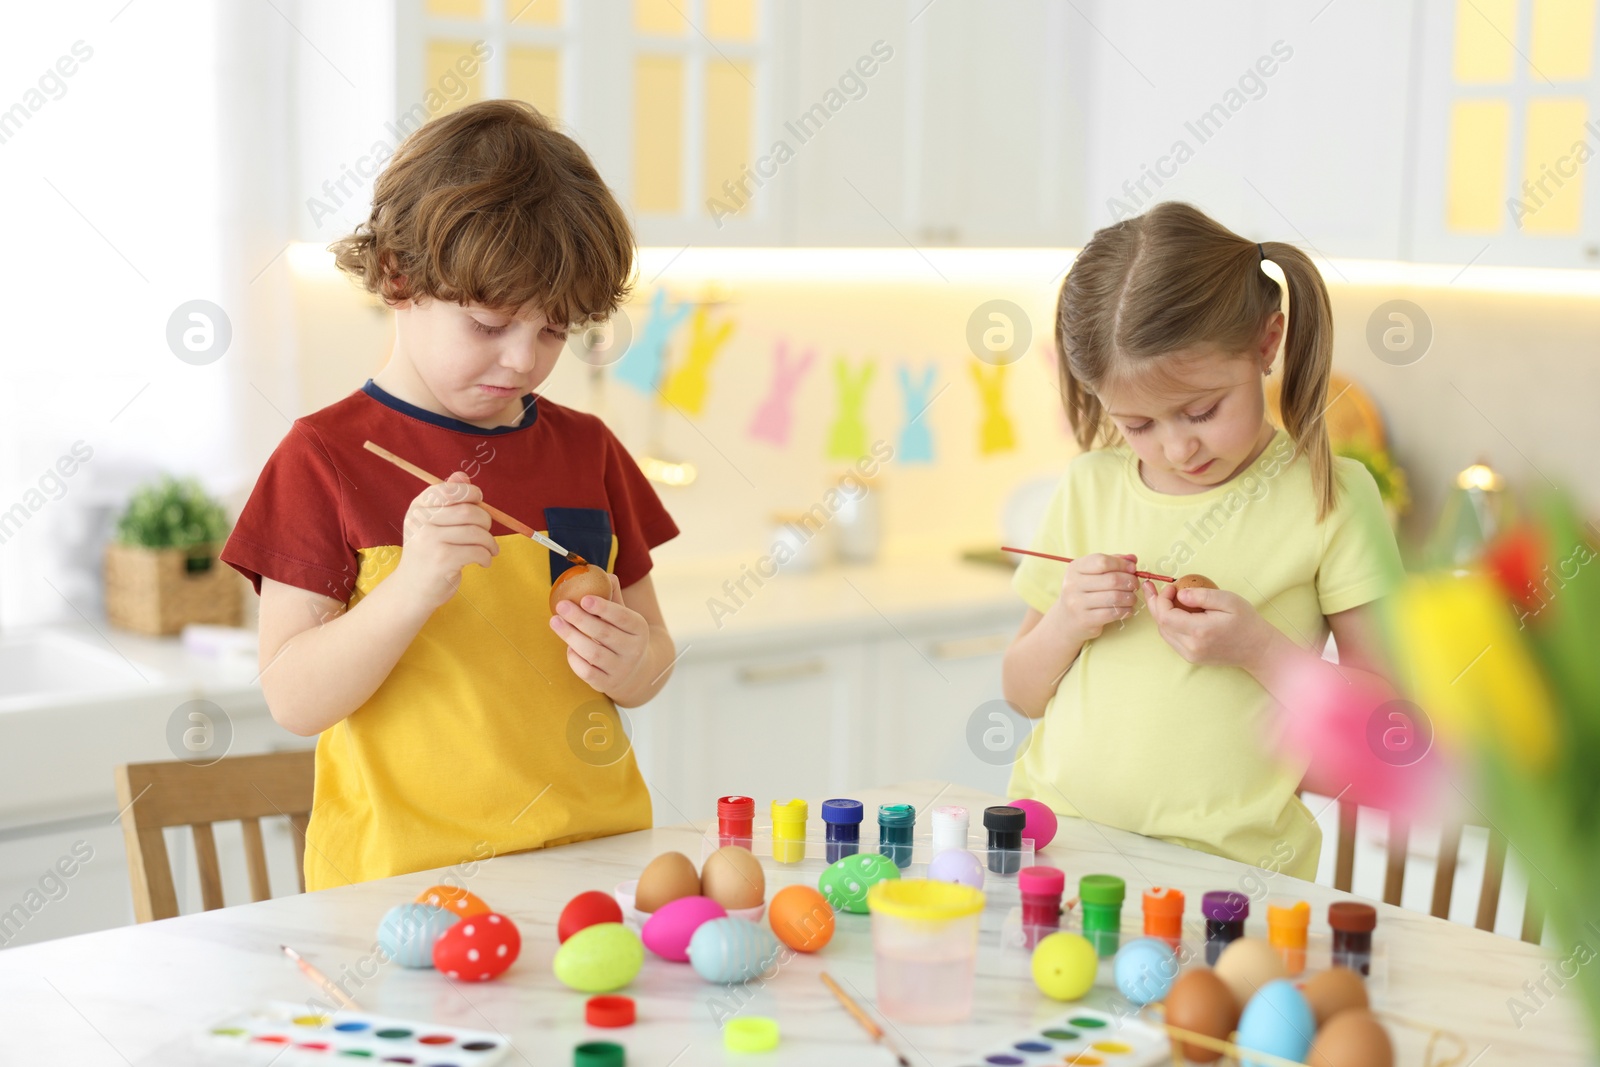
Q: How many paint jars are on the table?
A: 12